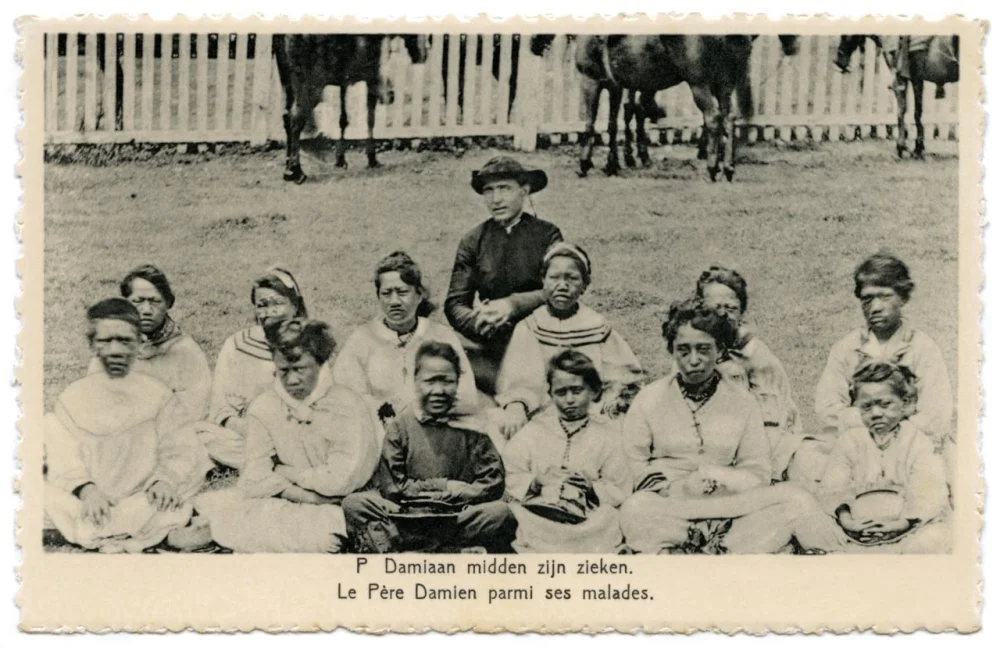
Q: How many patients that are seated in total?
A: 12